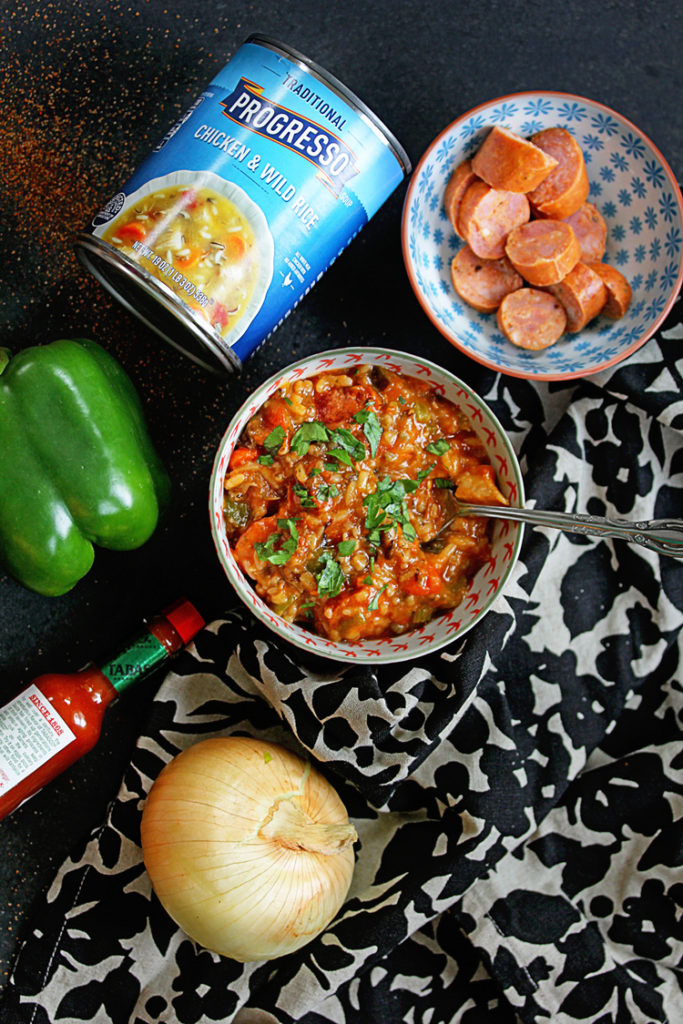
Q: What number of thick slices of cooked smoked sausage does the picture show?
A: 10